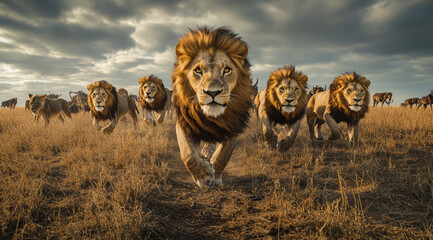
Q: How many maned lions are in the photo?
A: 5